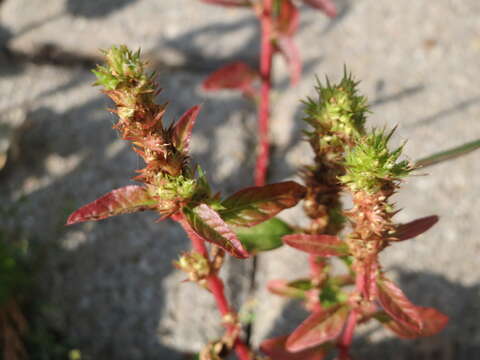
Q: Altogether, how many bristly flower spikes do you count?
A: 3